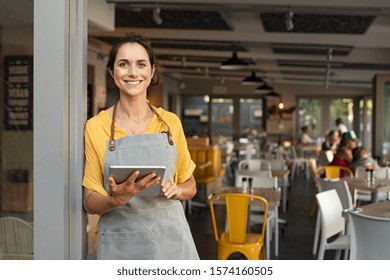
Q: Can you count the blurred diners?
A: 5